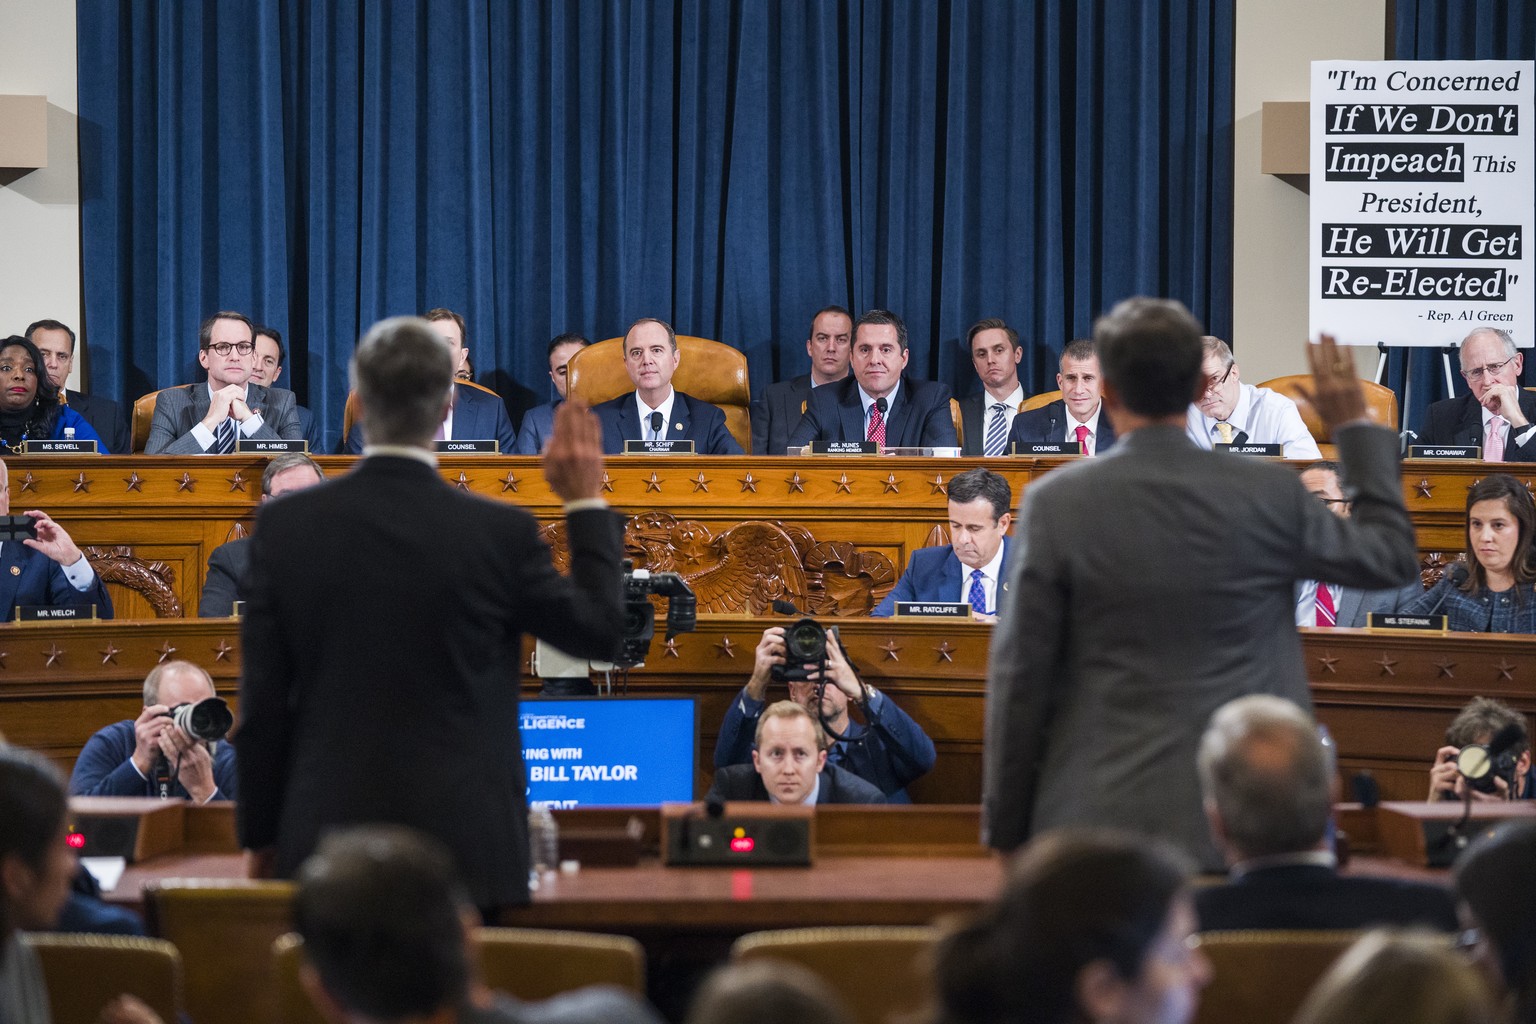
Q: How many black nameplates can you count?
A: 11